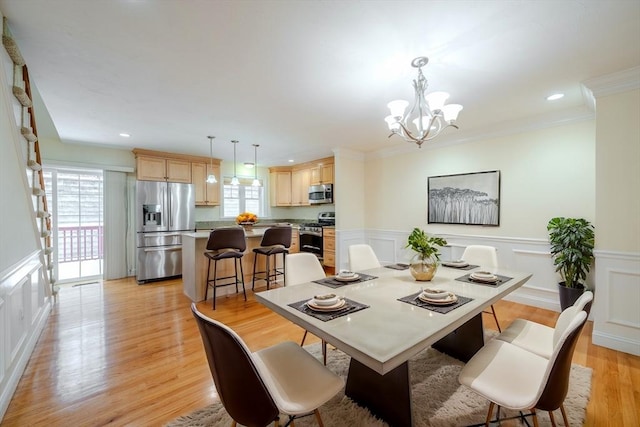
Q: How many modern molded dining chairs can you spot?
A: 6